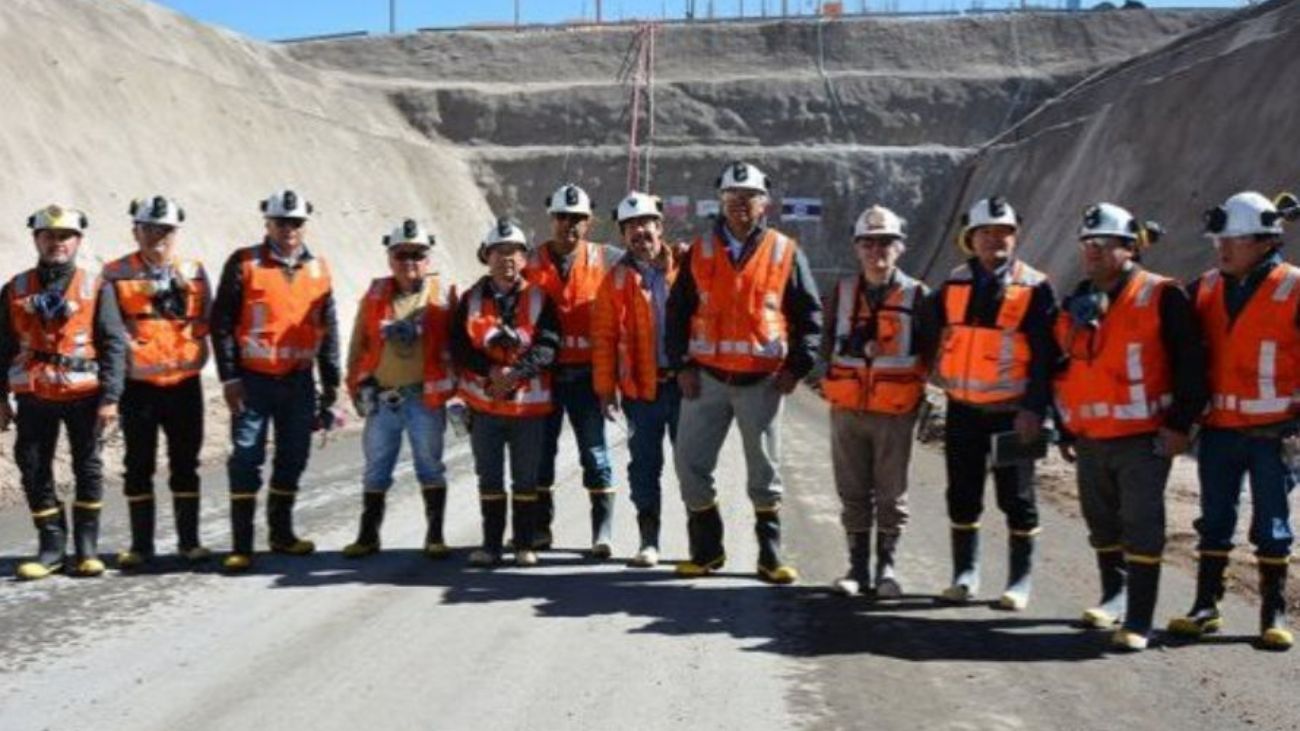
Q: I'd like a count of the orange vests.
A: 12